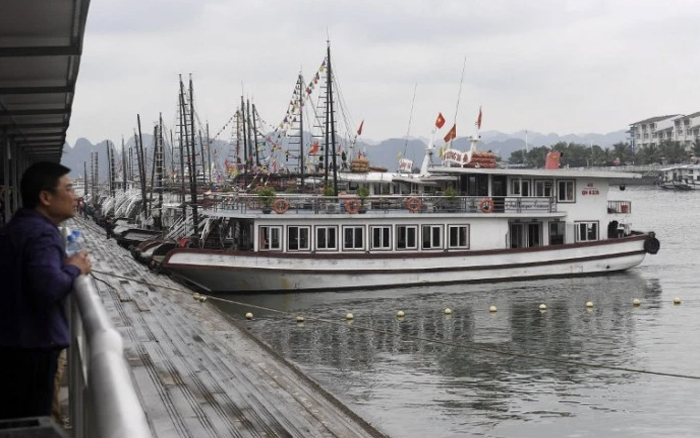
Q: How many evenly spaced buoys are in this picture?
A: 10